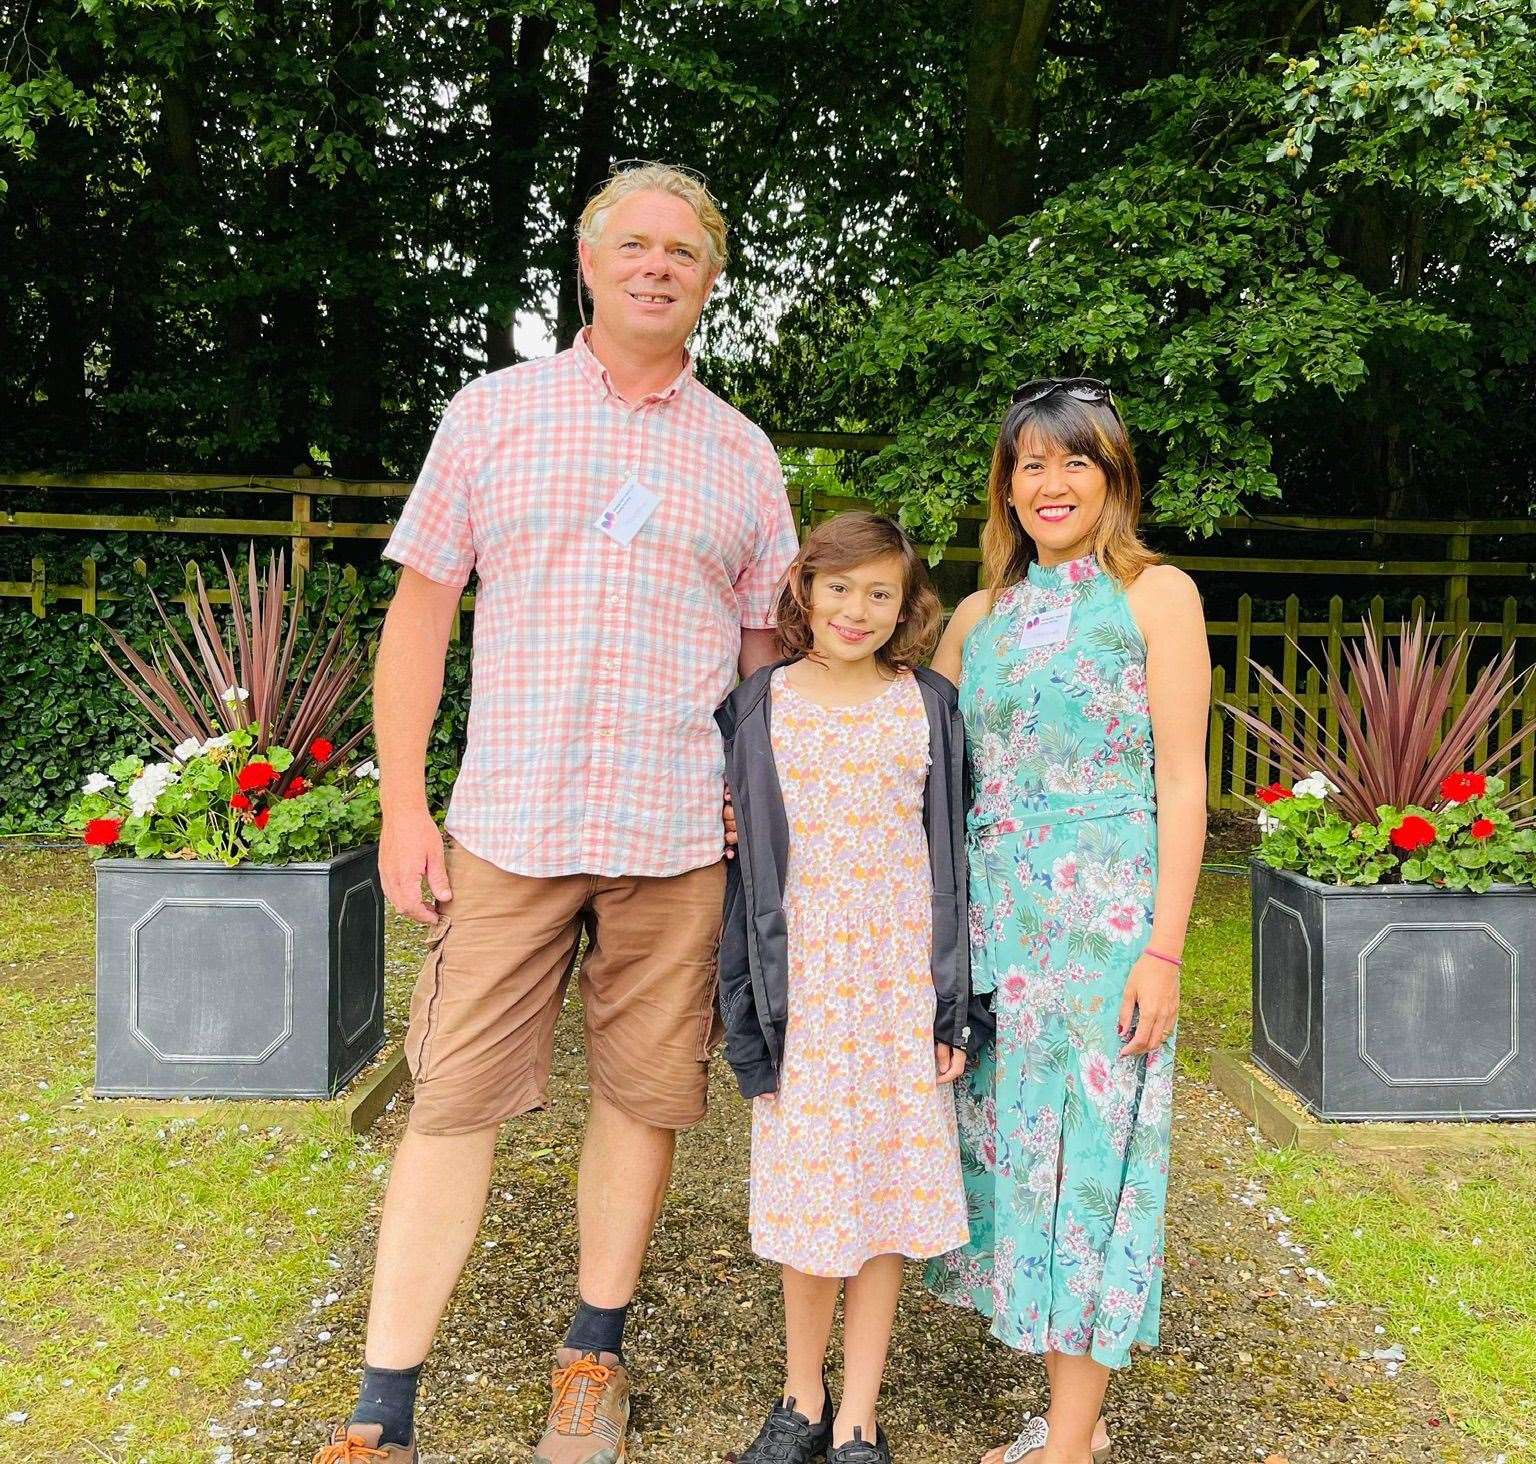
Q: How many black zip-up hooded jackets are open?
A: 1